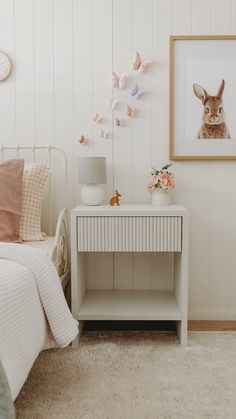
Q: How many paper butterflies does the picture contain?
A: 9